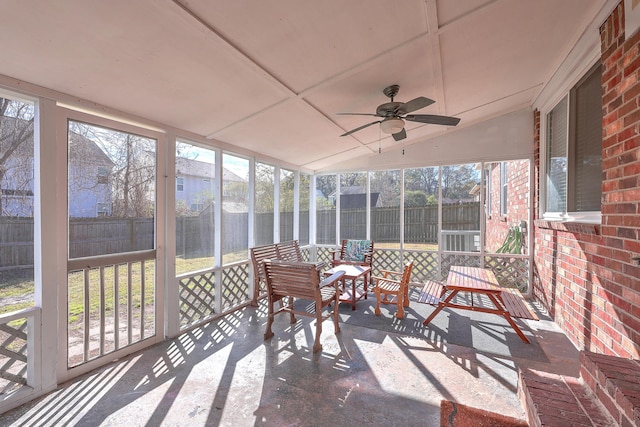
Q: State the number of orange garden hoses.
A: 0